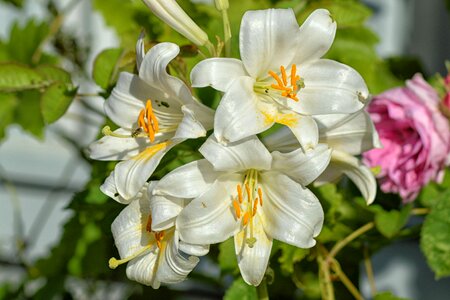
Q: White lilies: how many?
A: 5